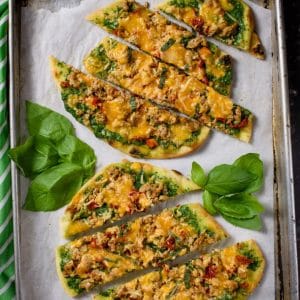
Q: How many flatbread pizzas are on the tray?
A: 2